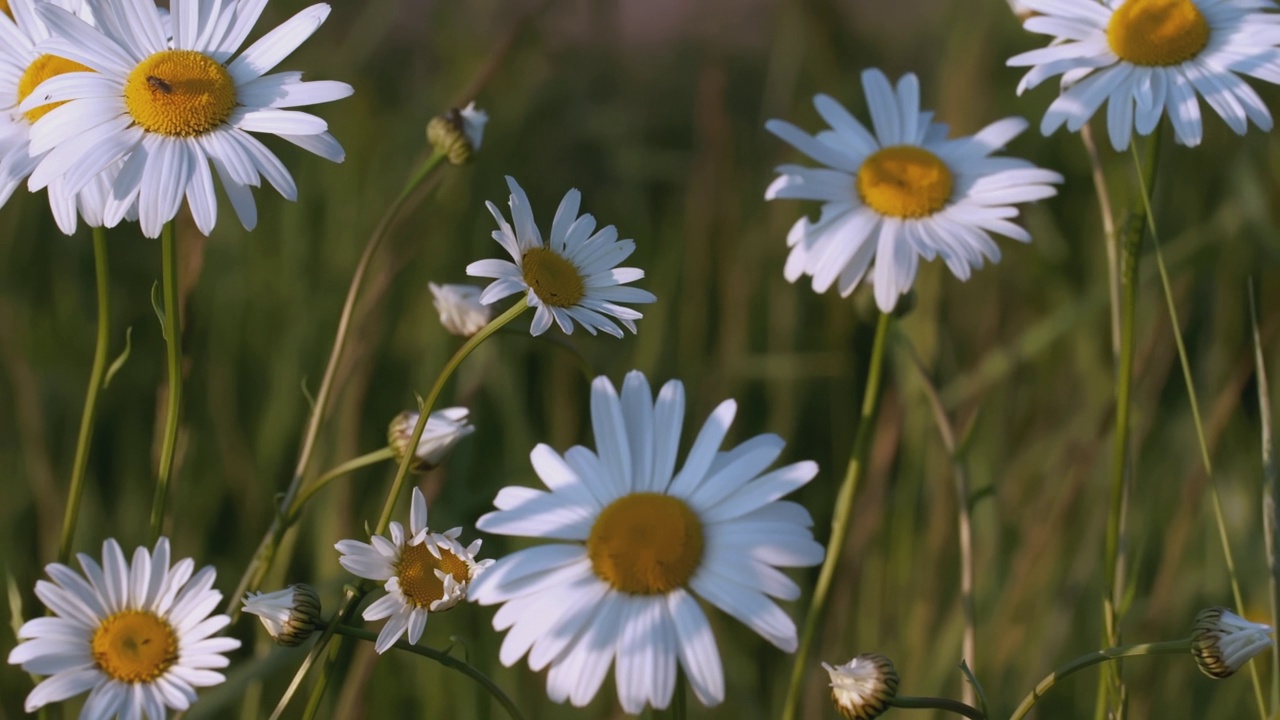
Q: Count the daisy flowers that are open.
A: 8